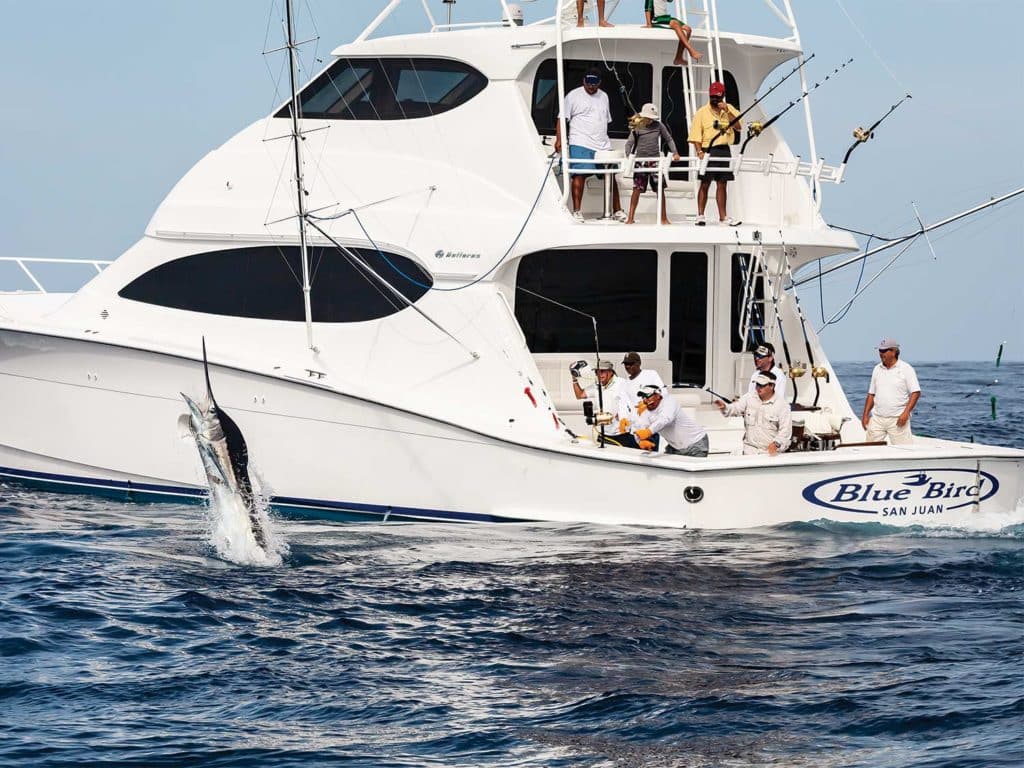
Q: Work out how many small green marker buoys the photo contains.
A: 2